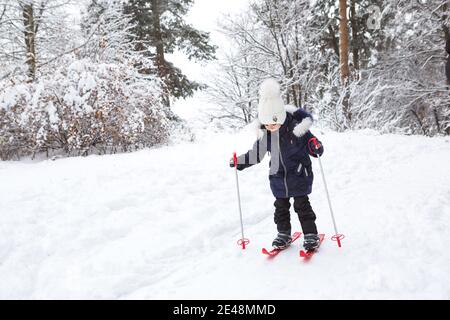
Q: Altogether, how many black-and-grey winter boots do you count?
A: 2